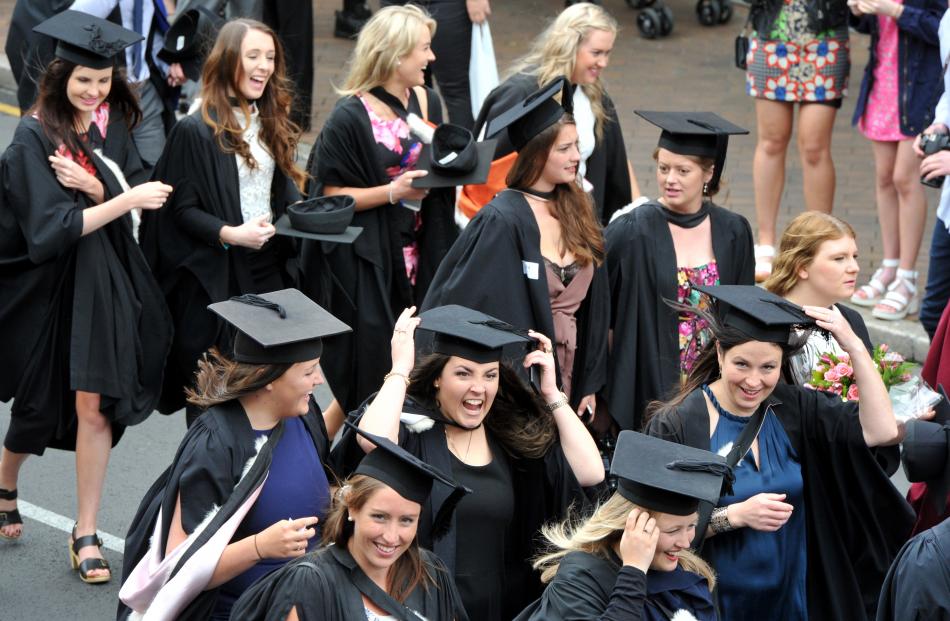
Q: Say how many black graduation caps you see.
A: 12